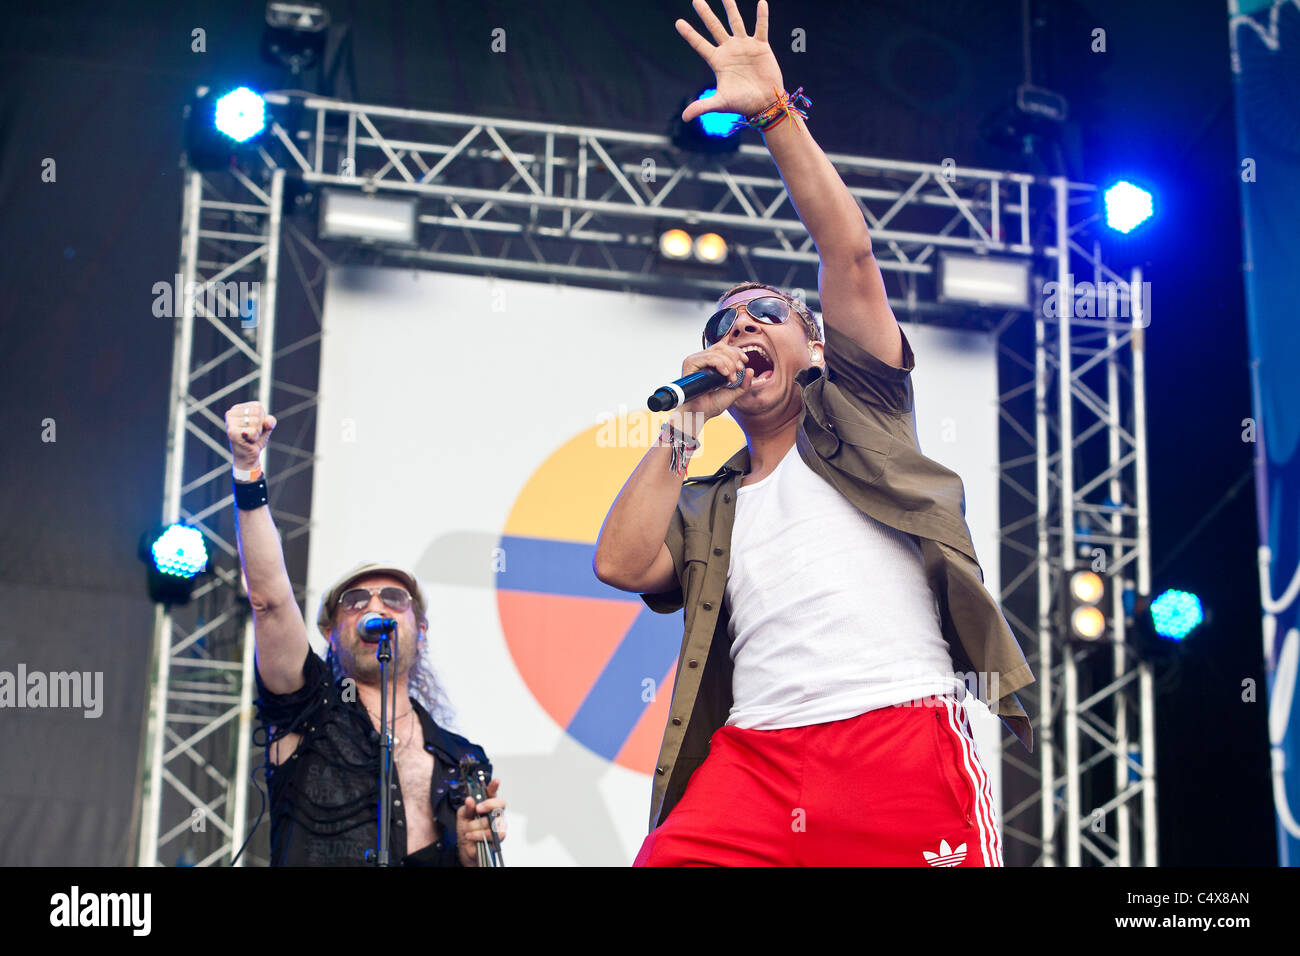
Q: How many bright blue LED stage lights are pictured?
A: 5